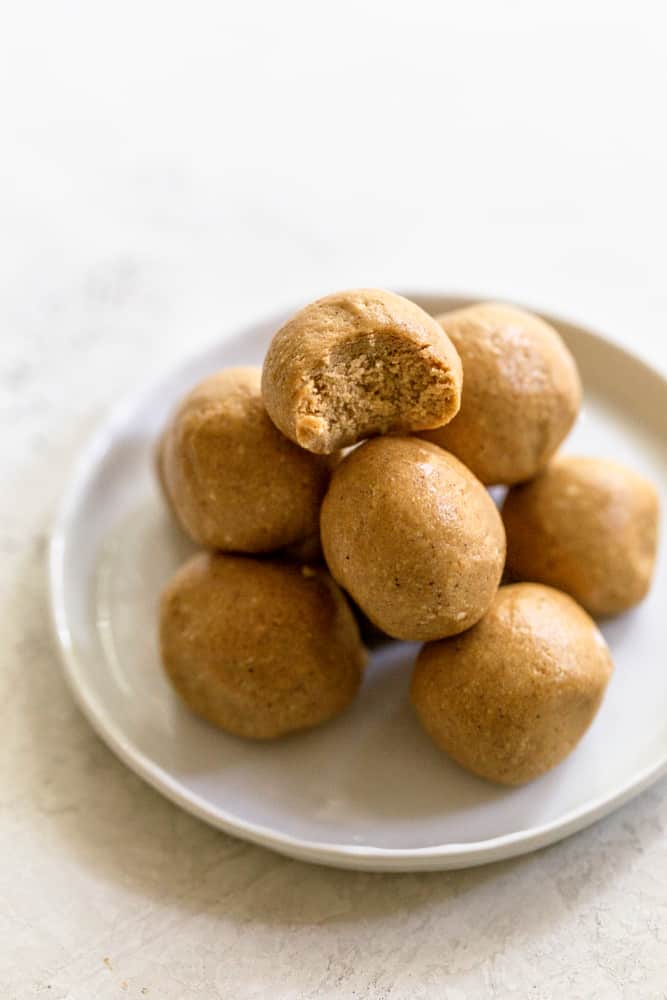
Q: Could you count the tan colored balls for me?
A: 7